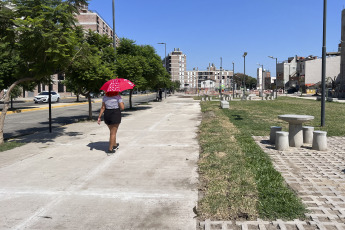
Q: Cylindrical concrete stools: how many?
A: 4